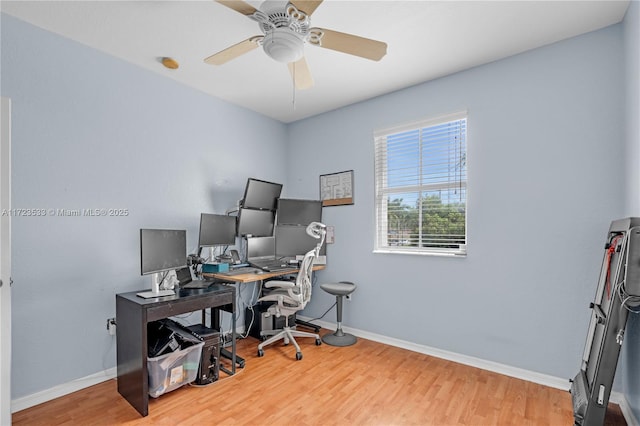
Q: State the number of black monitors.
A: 6